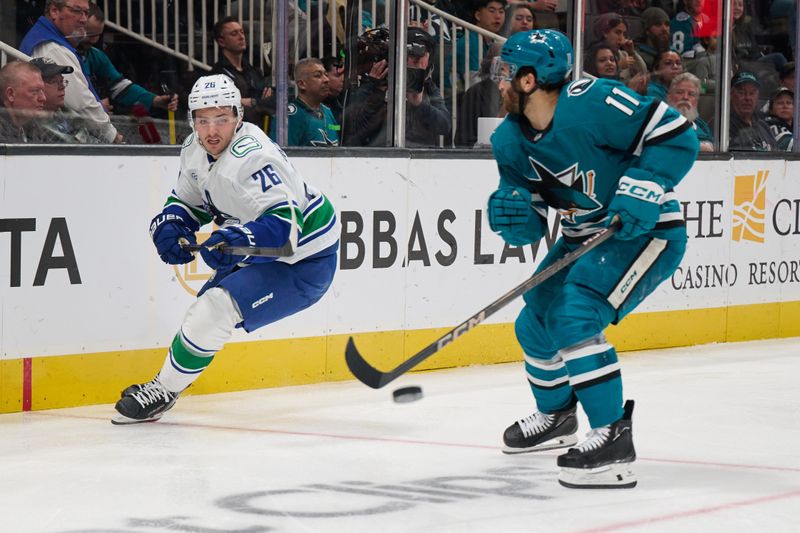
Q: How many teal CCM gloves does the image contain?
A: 2